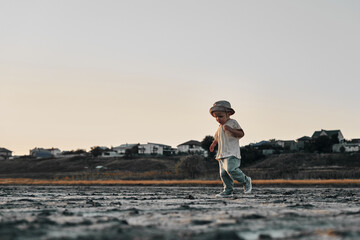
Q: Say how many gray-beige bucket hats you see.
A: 1